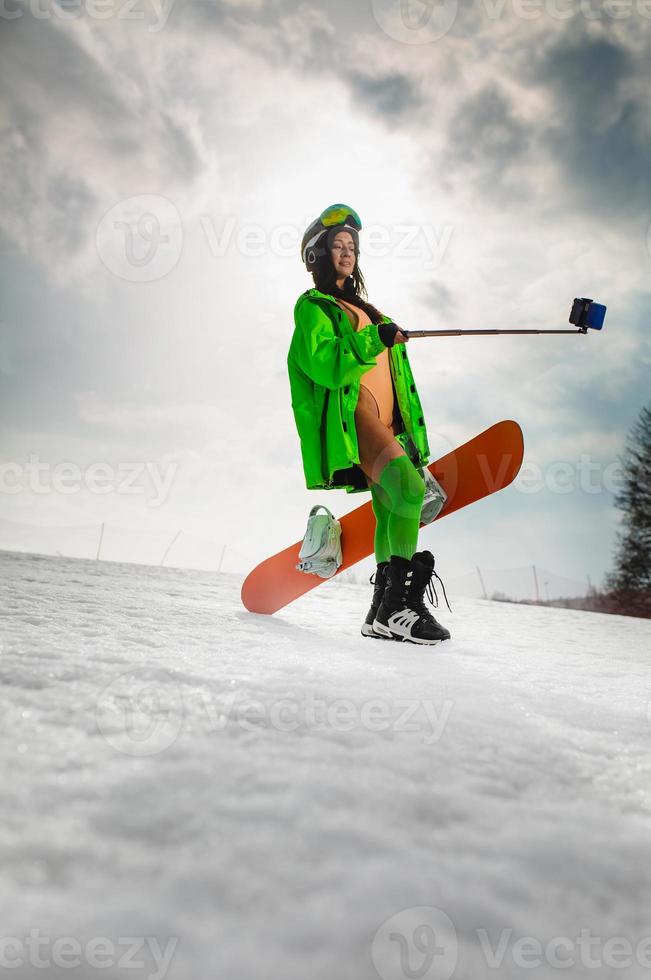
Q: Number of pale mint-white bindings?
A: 2